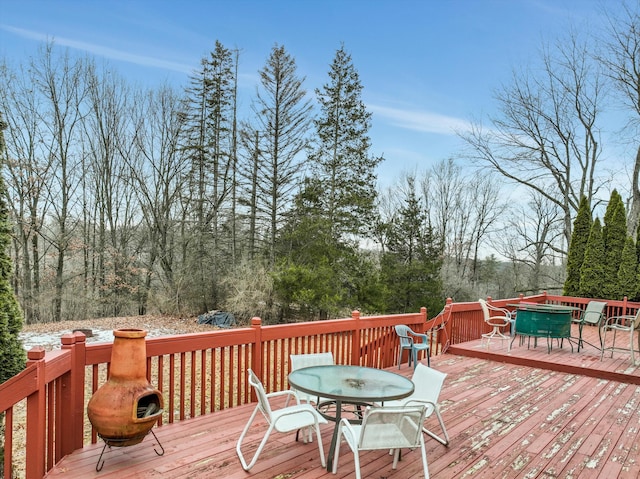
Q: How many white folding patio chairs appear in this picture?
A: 4